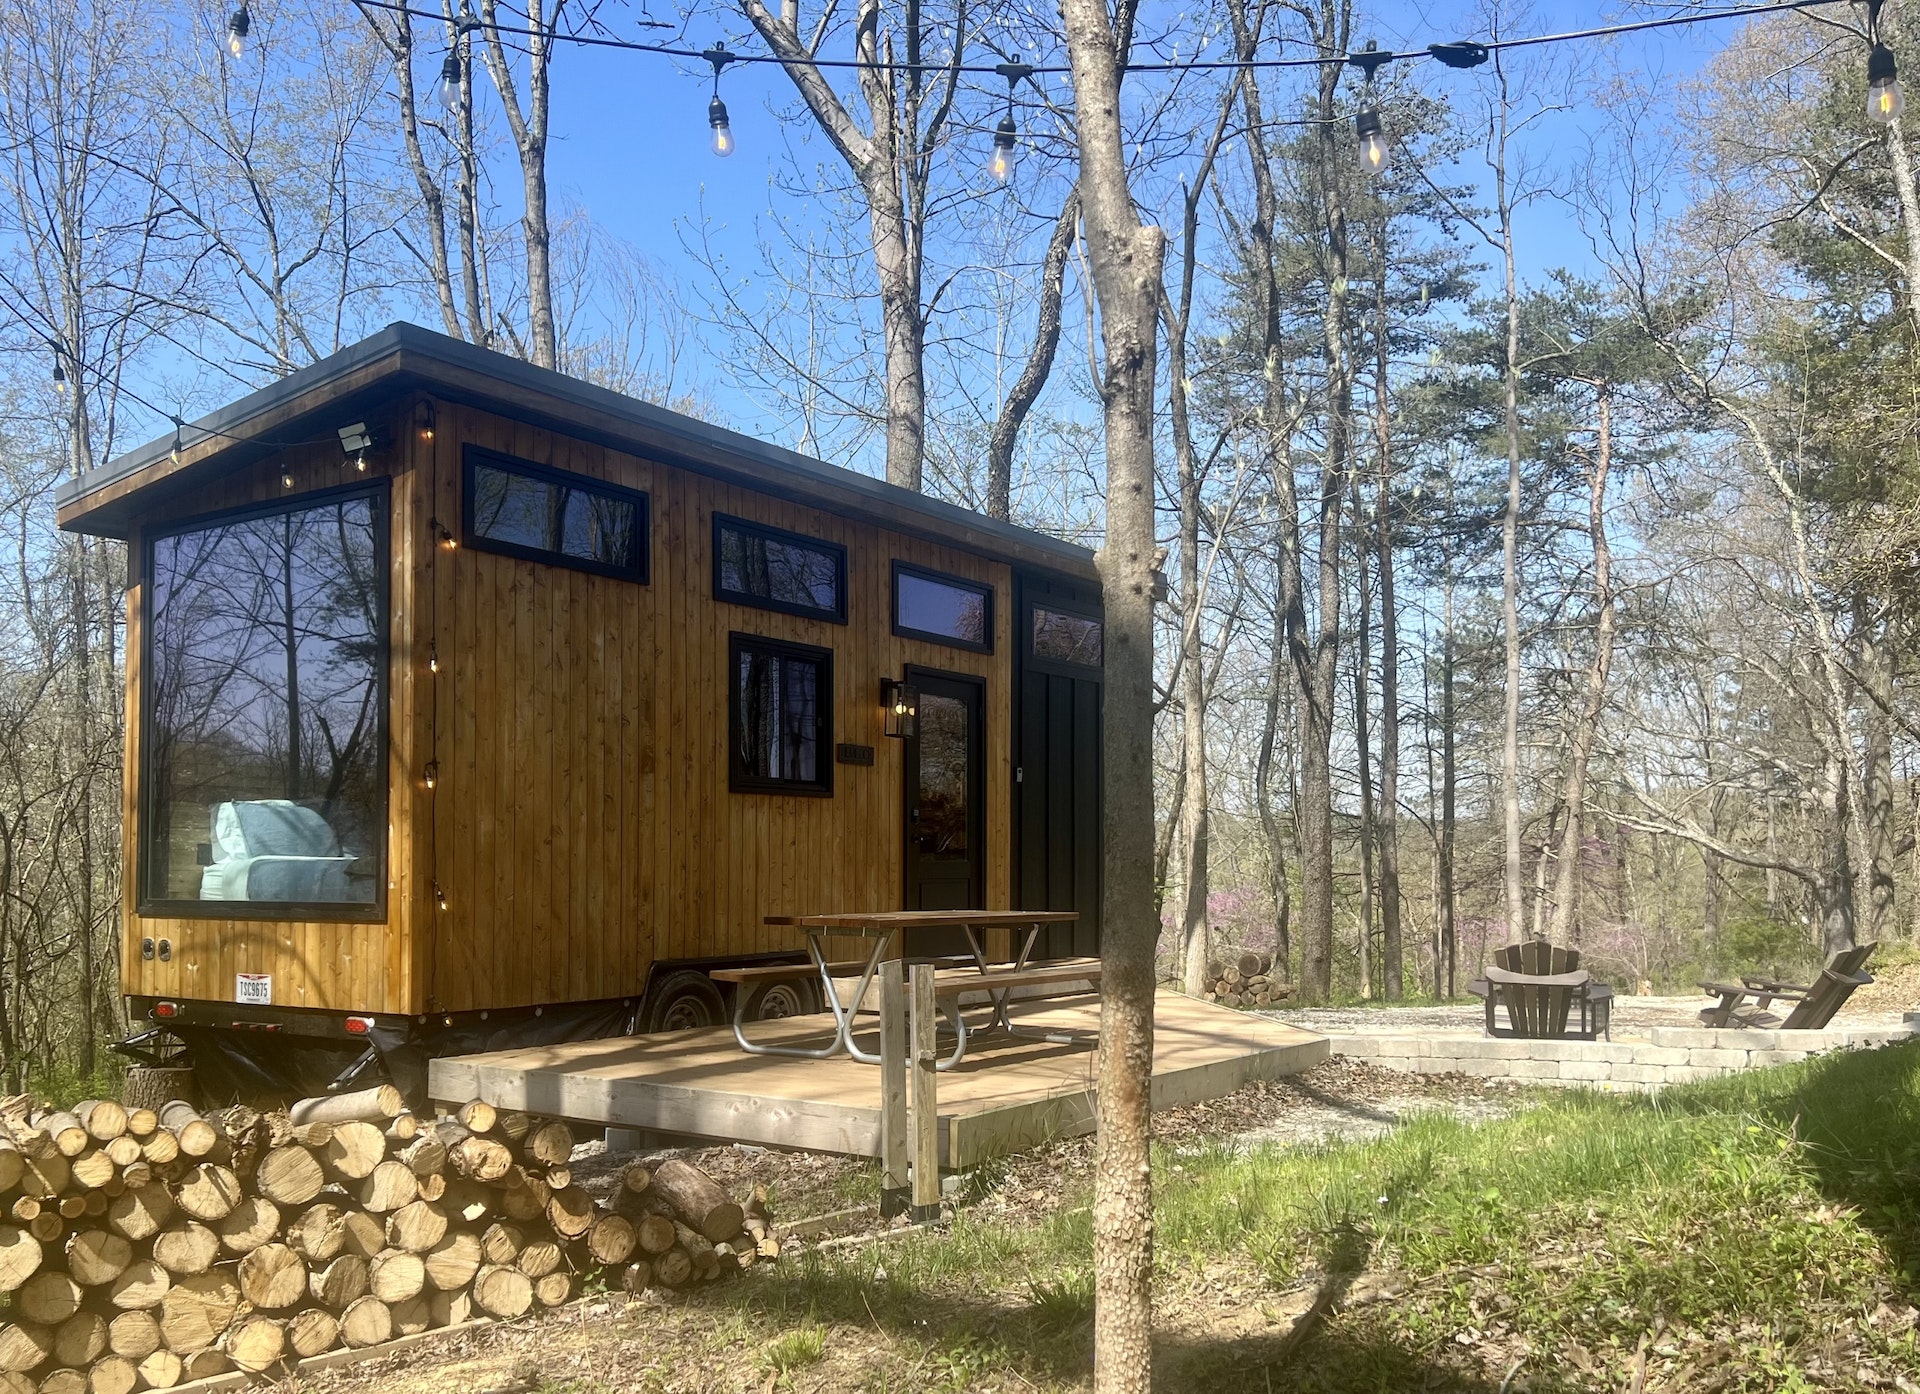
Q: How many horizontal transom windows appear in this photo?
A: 4